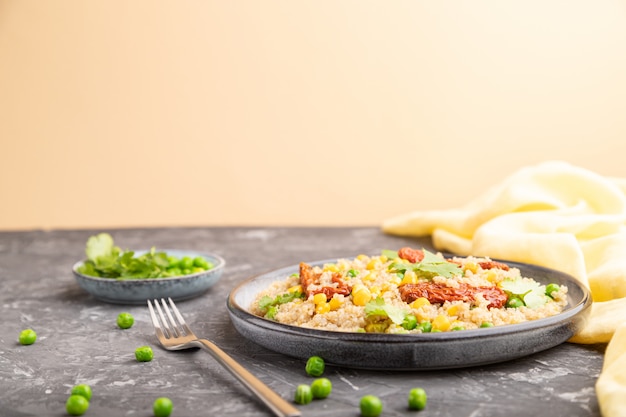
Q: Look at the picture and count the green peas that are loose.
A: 11